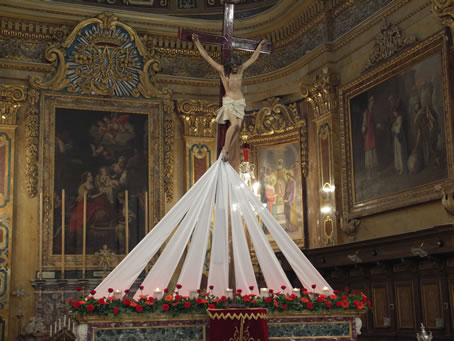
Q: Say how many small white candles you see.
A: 7